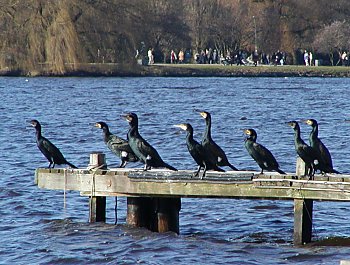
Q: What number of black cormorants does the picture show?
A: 8